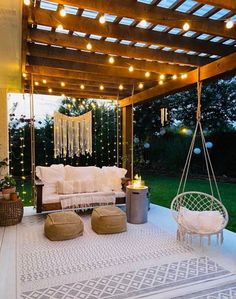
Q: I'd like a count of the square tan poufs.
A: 2